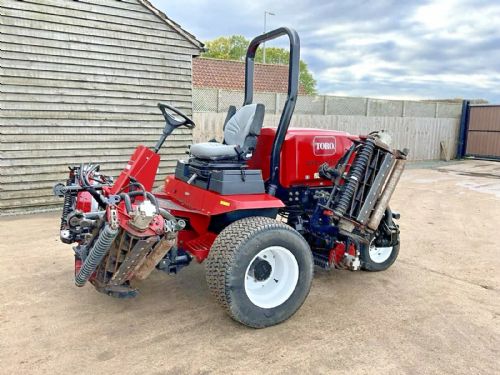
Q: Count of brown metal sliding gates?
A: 1